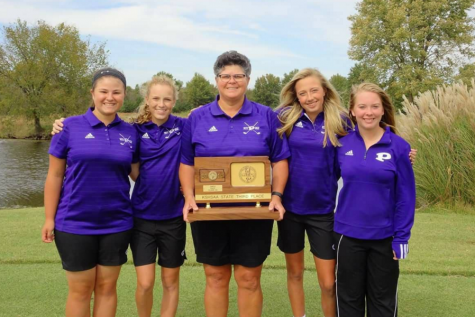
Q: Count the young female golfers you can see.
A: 4